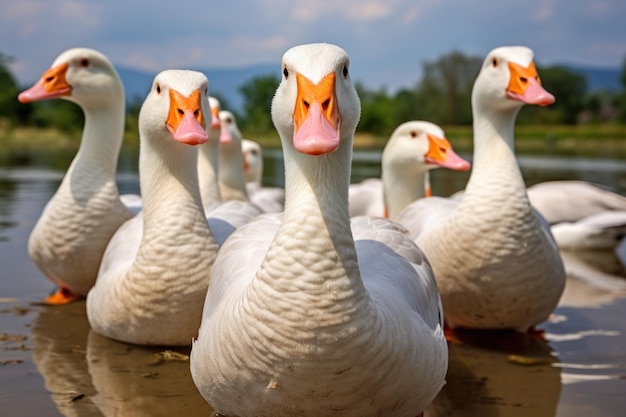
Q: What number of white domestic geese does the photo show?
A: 8